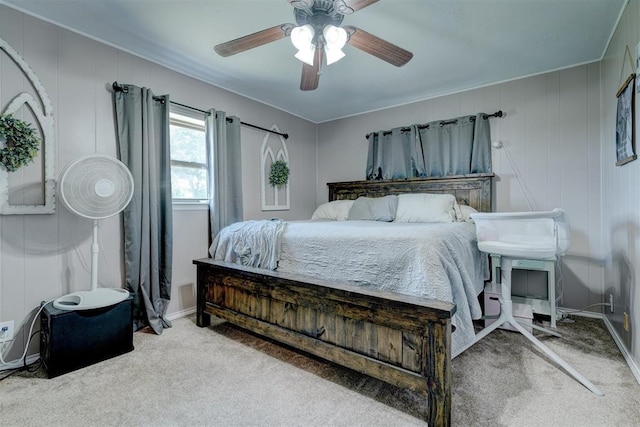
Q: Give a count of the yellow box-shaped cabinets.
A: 0